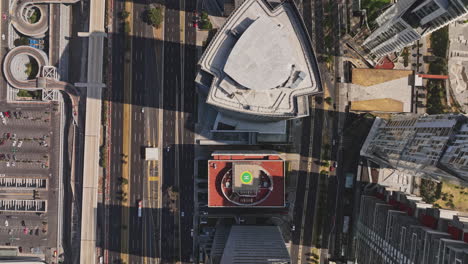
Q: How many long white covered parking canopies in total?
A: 2